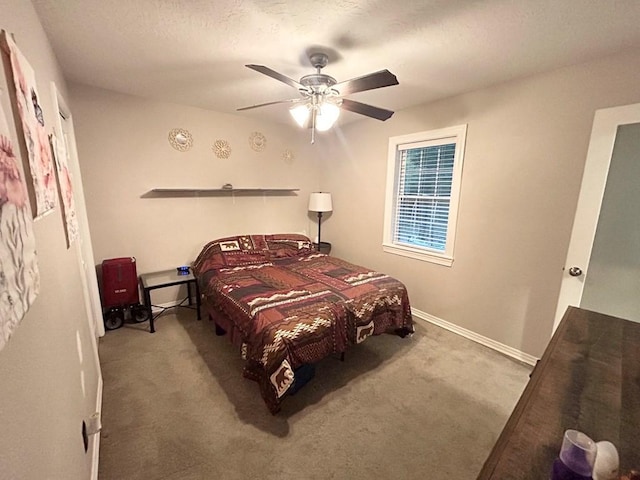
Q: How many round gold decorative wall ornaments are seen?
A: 4